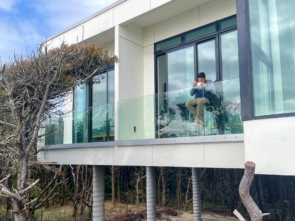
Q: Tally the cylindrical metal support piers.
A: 3